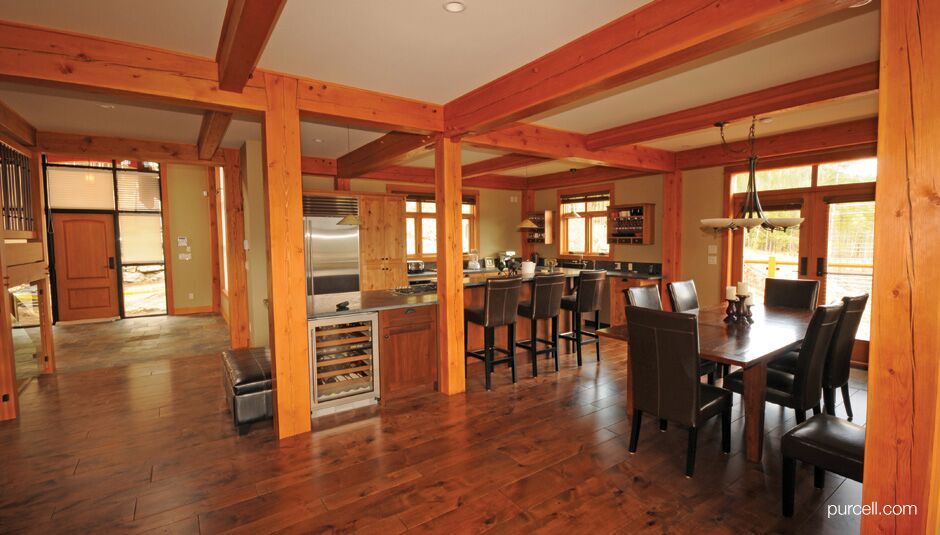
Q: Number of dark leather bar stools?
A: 3